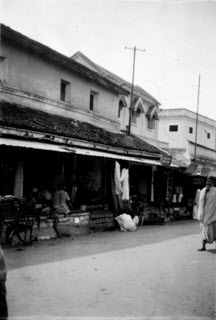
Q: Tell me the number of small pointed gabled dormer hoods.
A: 3